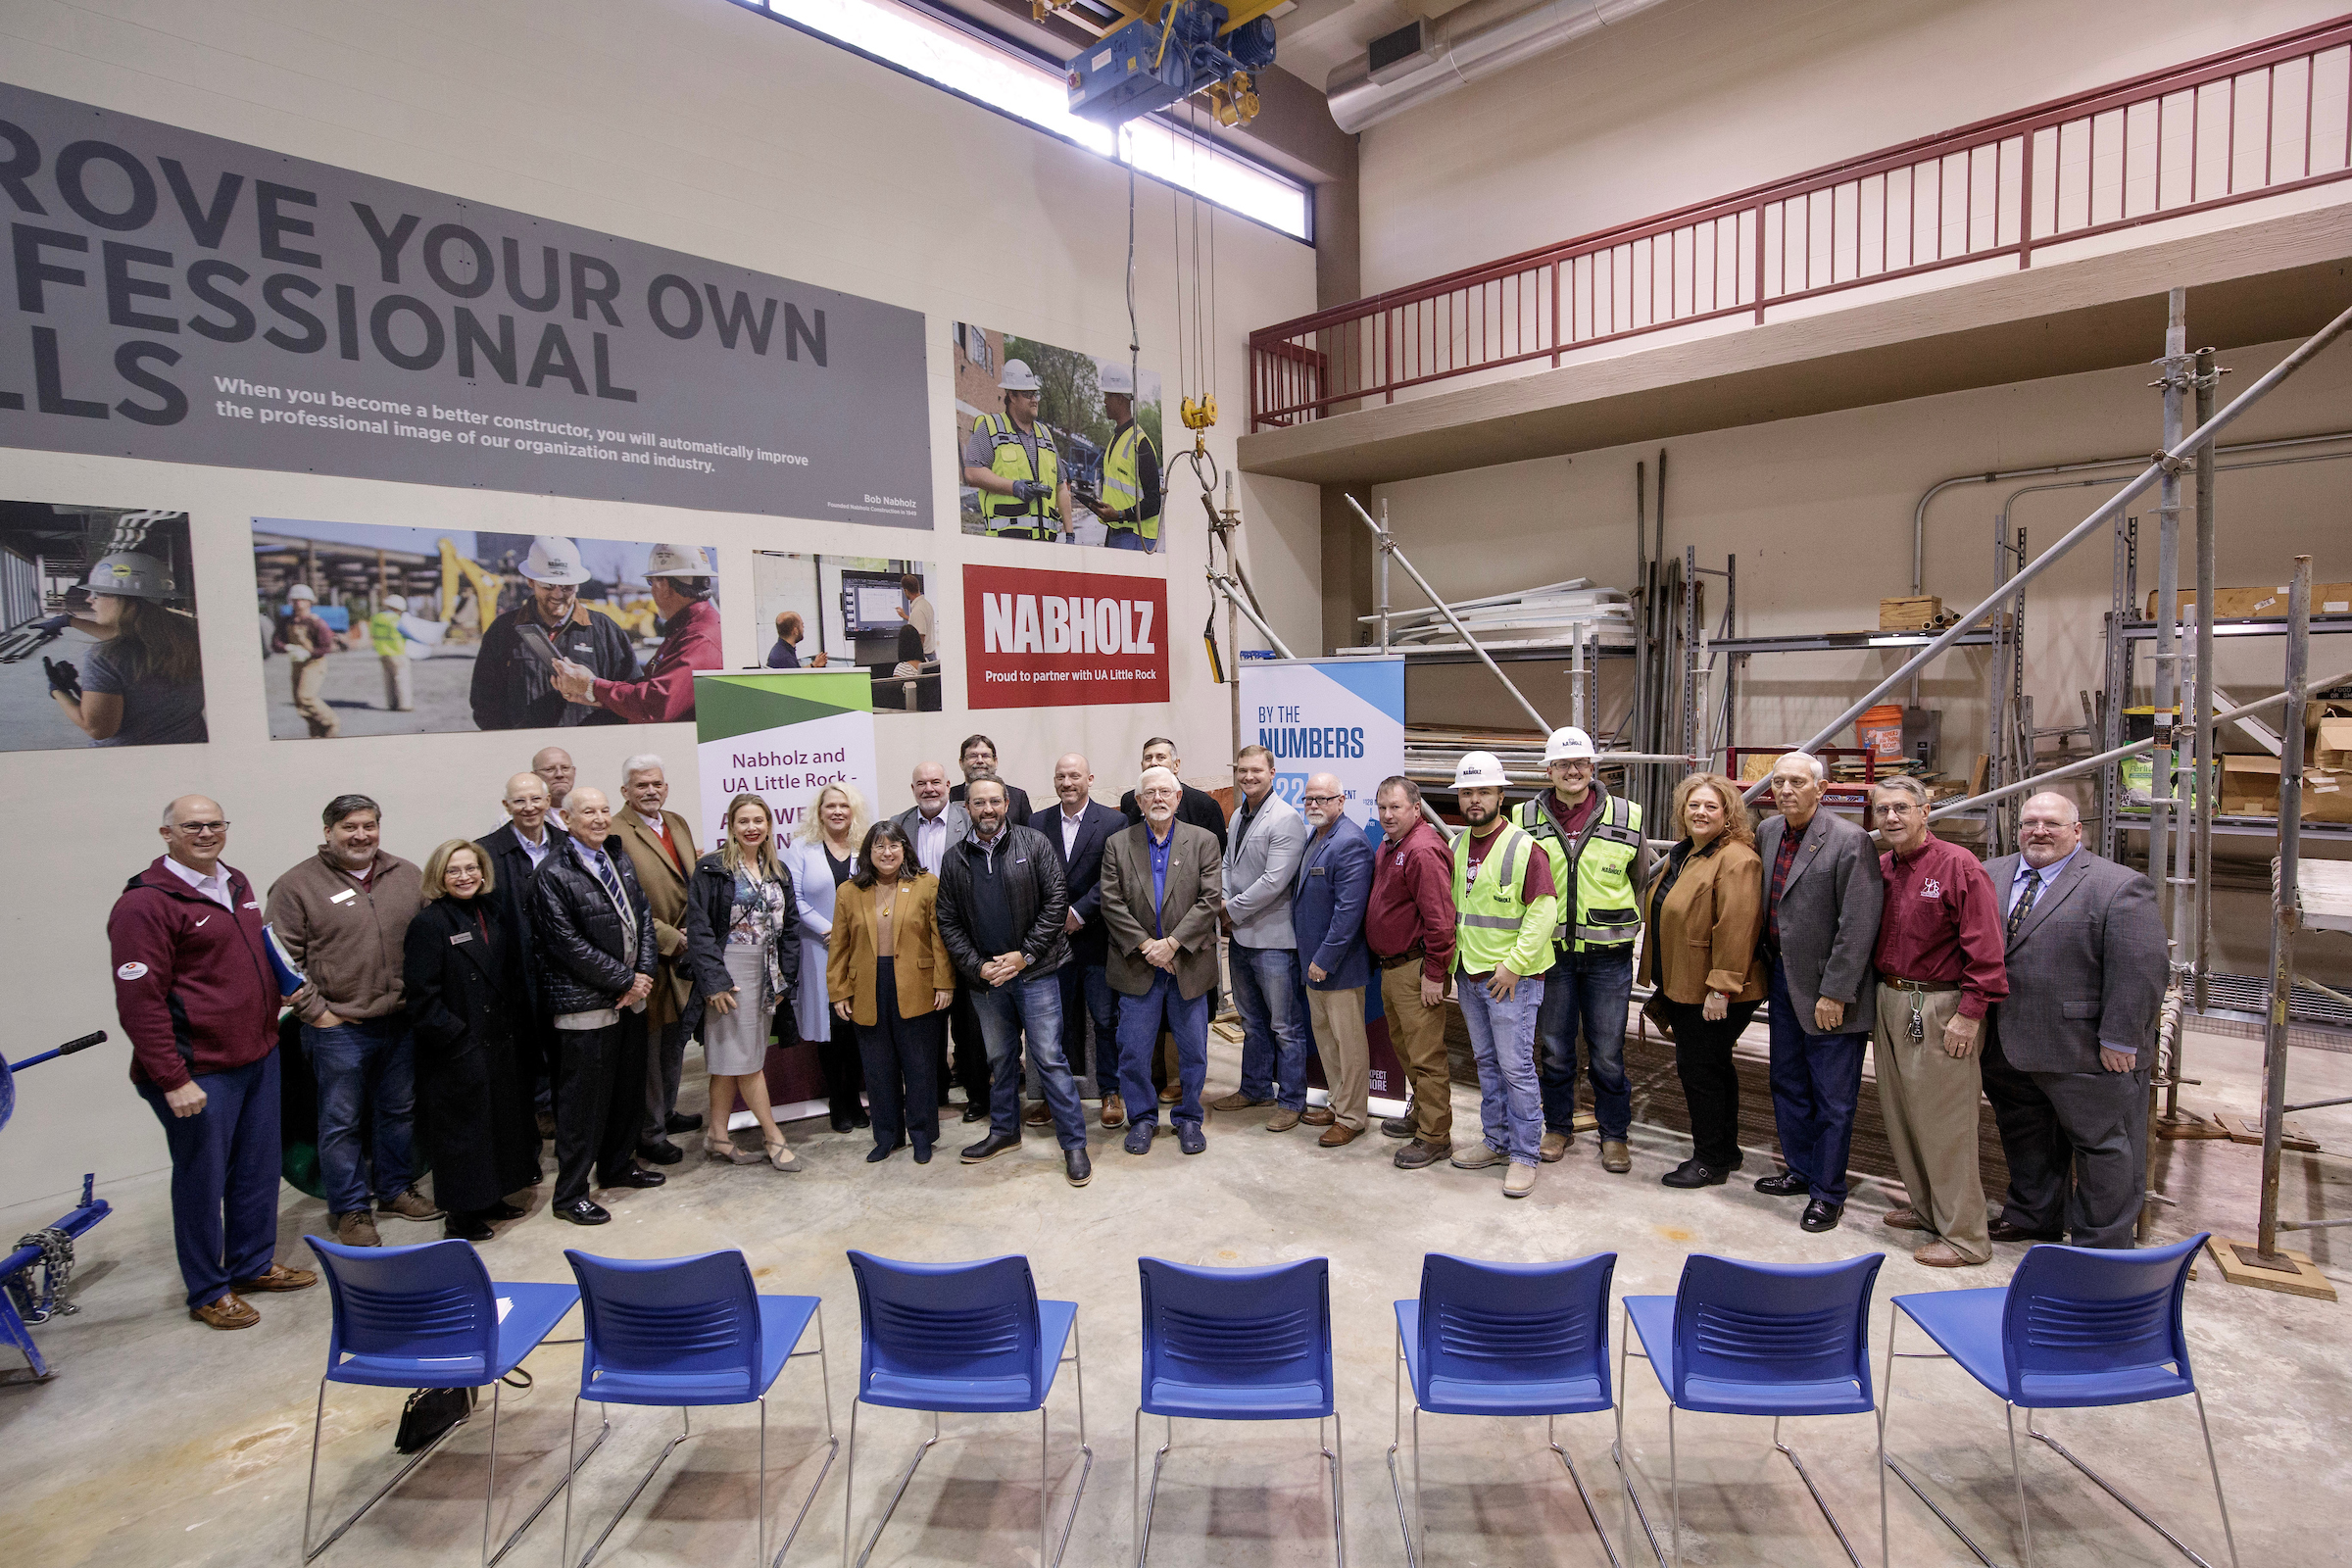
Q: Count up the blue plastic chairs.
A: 7